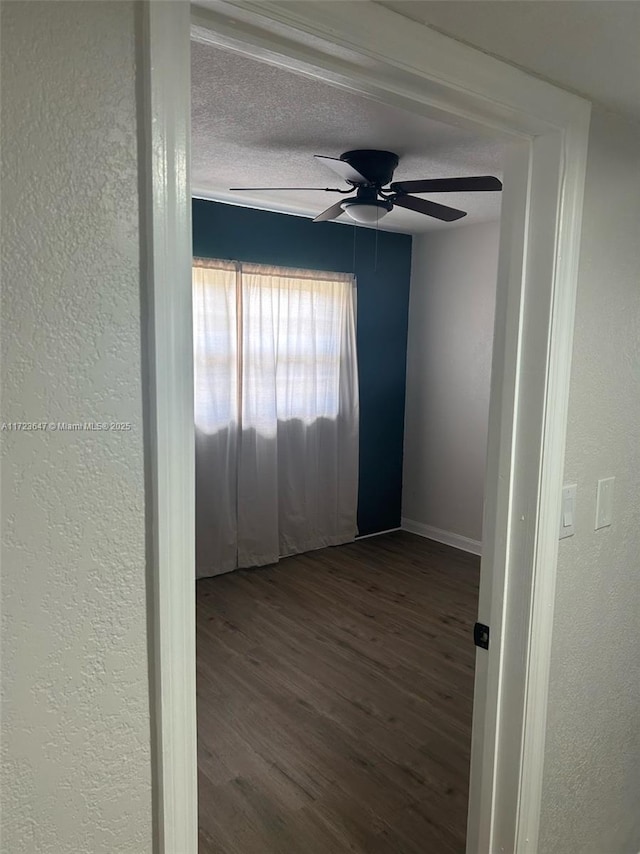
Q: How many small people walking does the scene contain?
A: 0